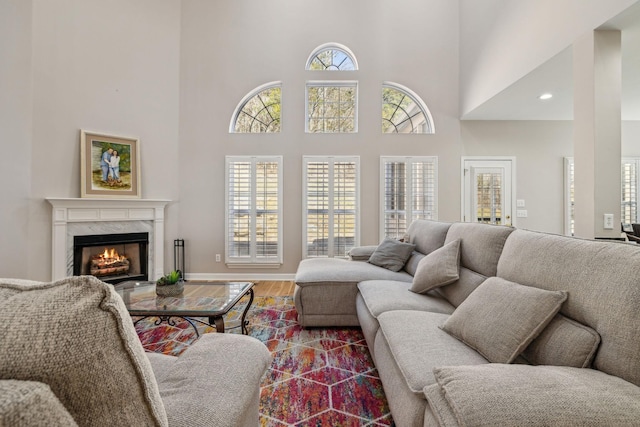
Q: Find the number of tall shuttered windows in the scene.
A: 3